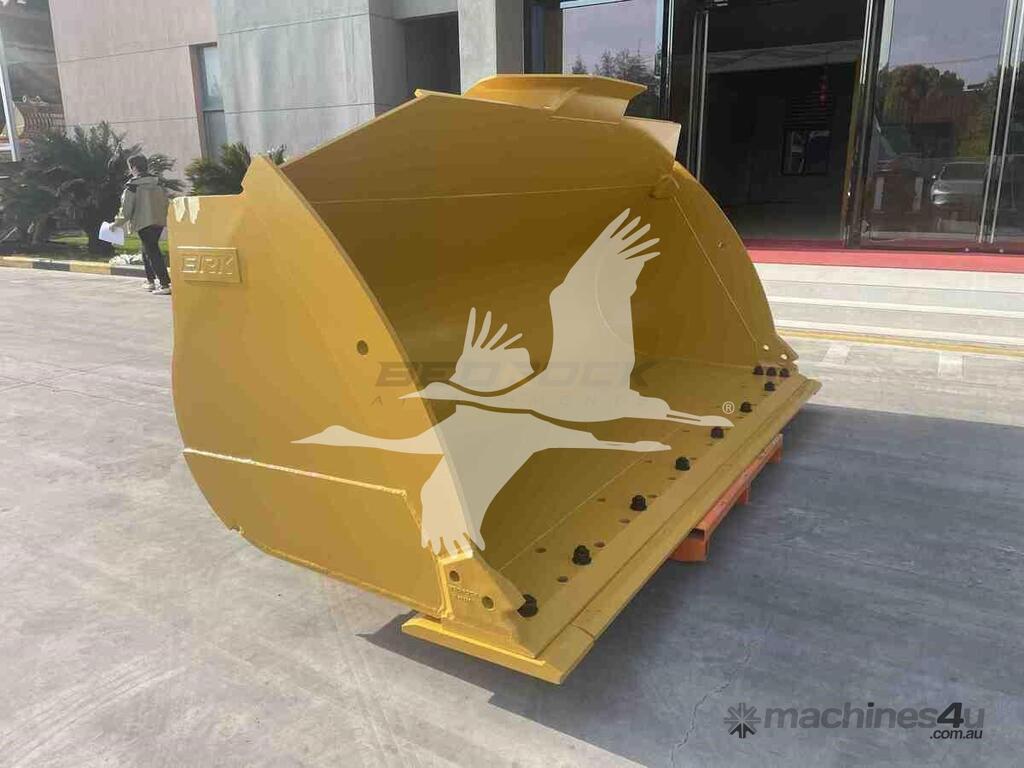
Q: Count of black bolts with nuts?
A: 10